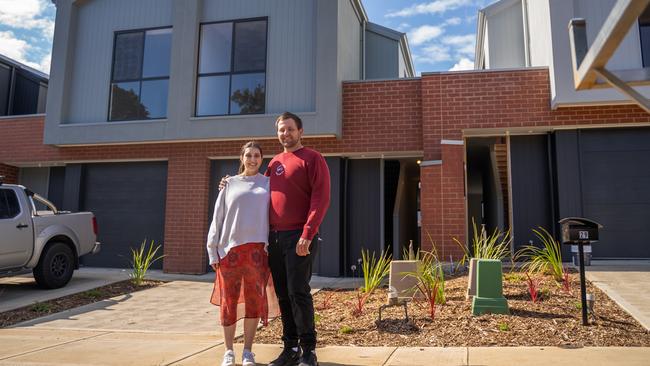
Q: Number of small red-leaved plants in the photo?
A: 5